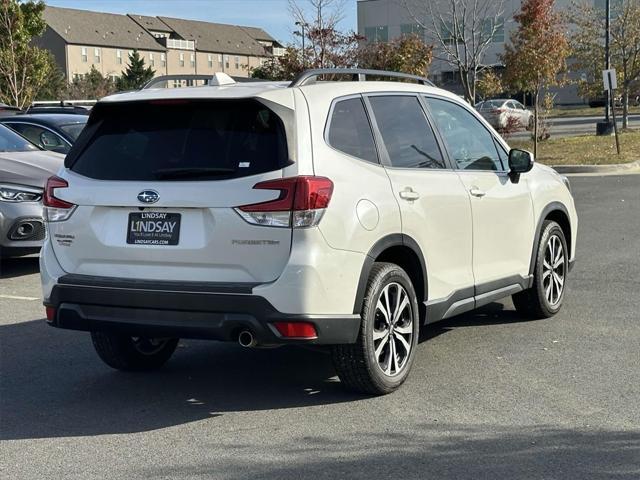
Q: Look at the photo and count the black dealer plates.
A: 1